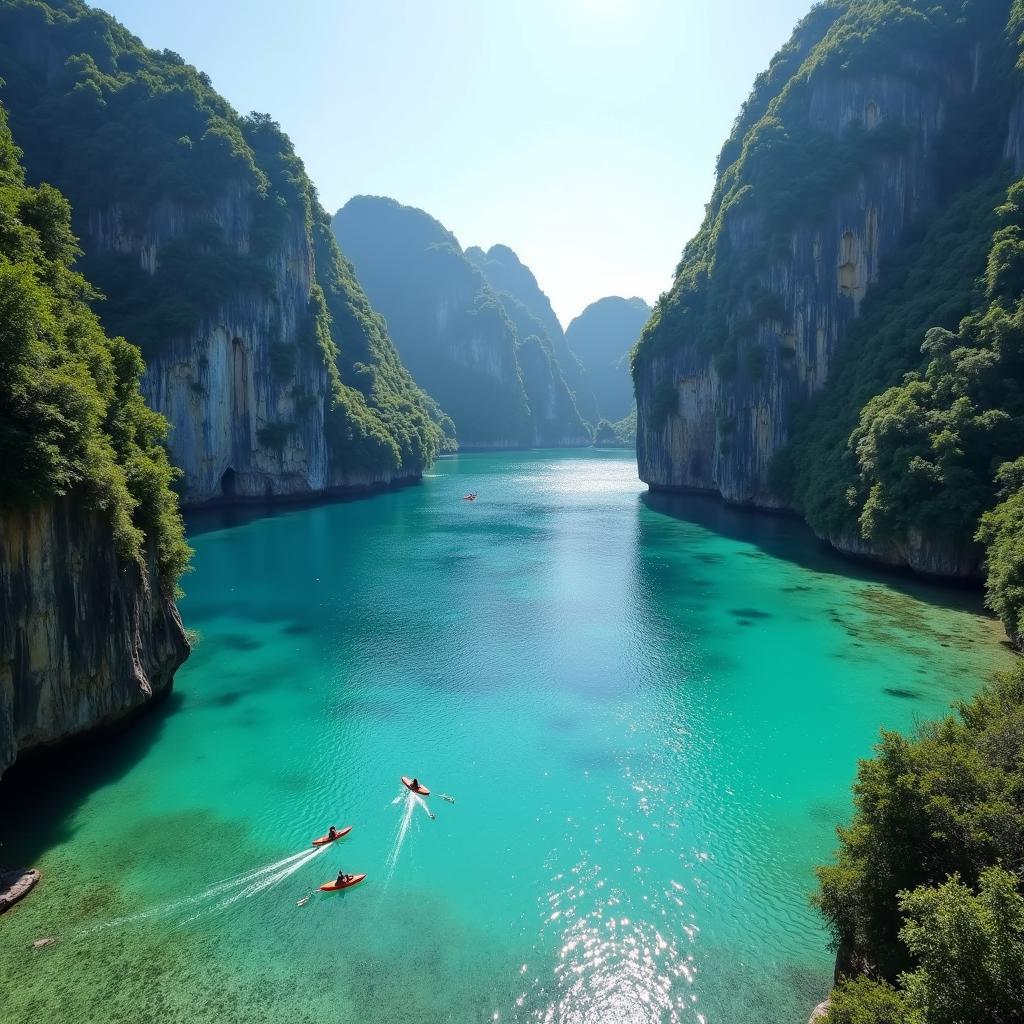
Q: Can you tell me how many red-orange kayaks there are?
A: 4